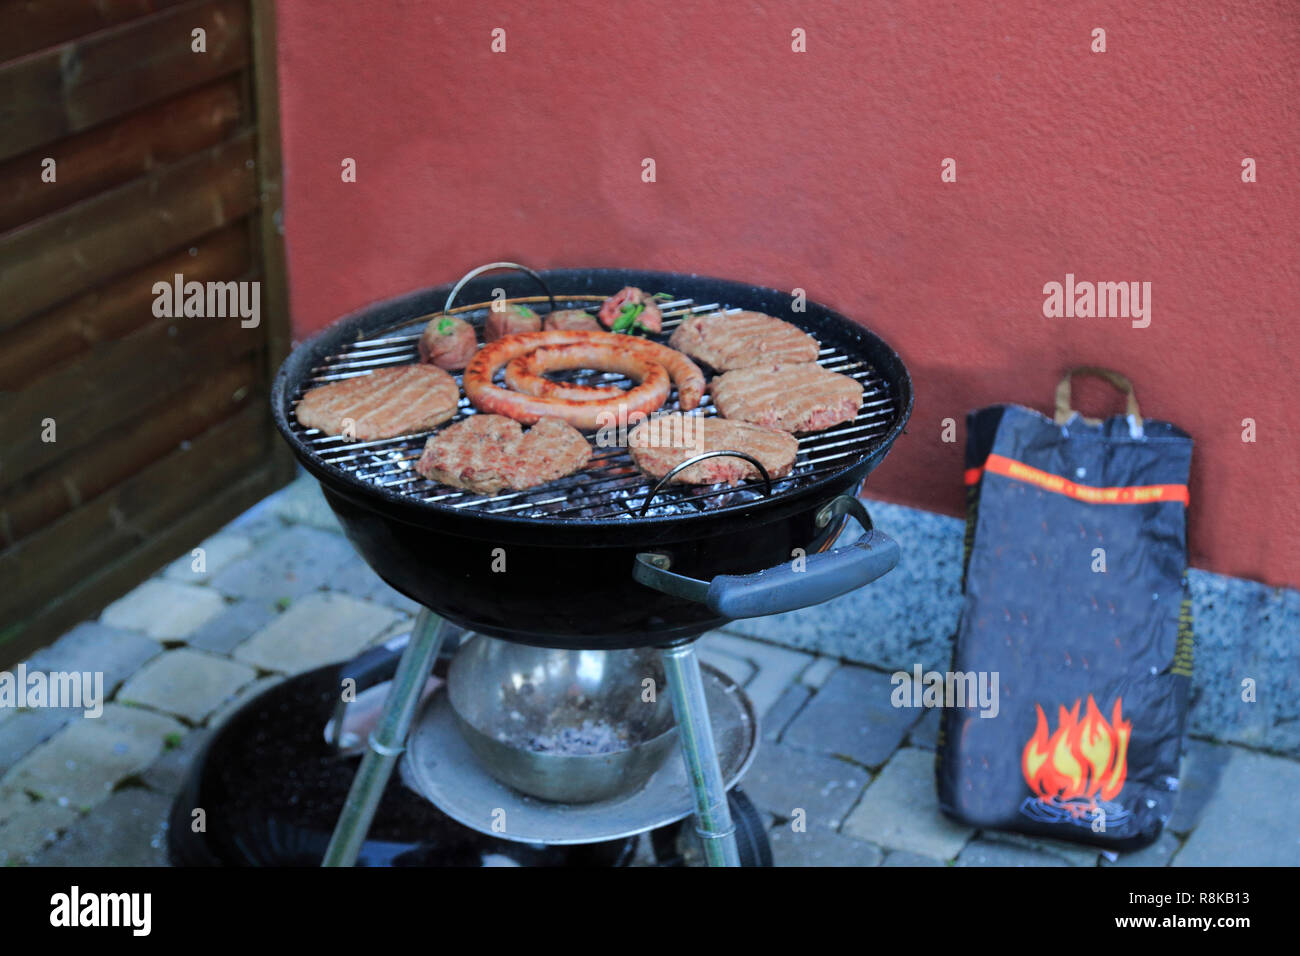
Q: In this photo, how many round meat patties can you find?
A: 5